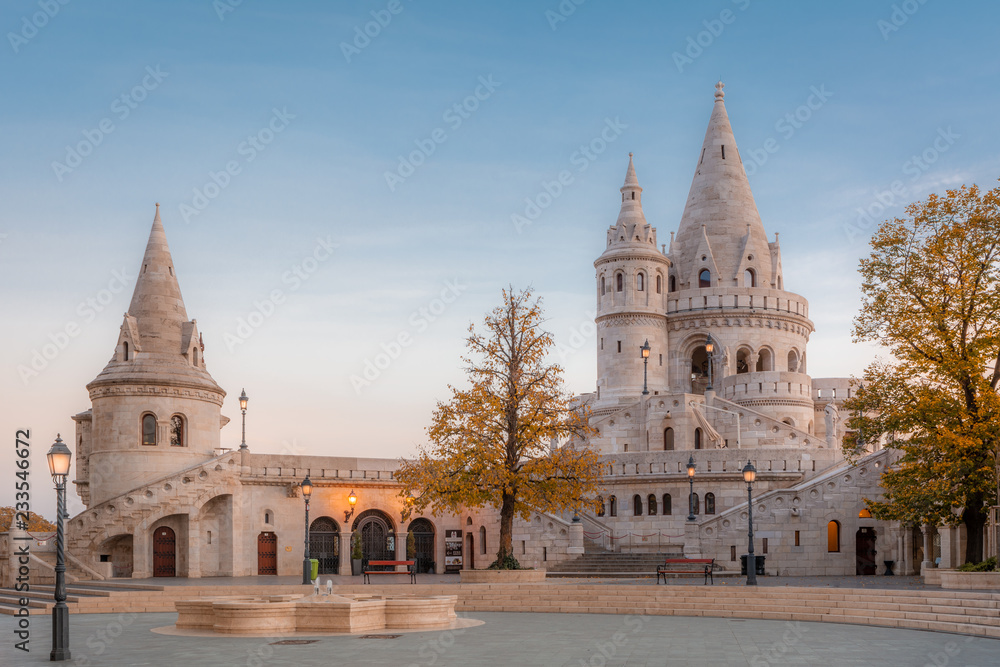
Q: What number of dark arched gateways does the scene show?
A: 3